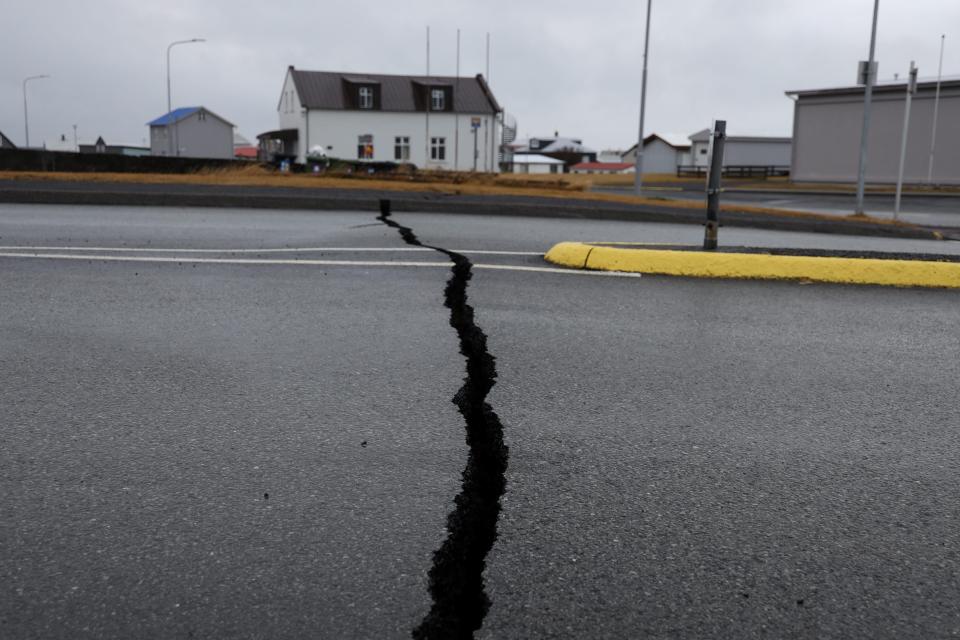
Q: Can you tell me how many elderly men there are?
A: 0